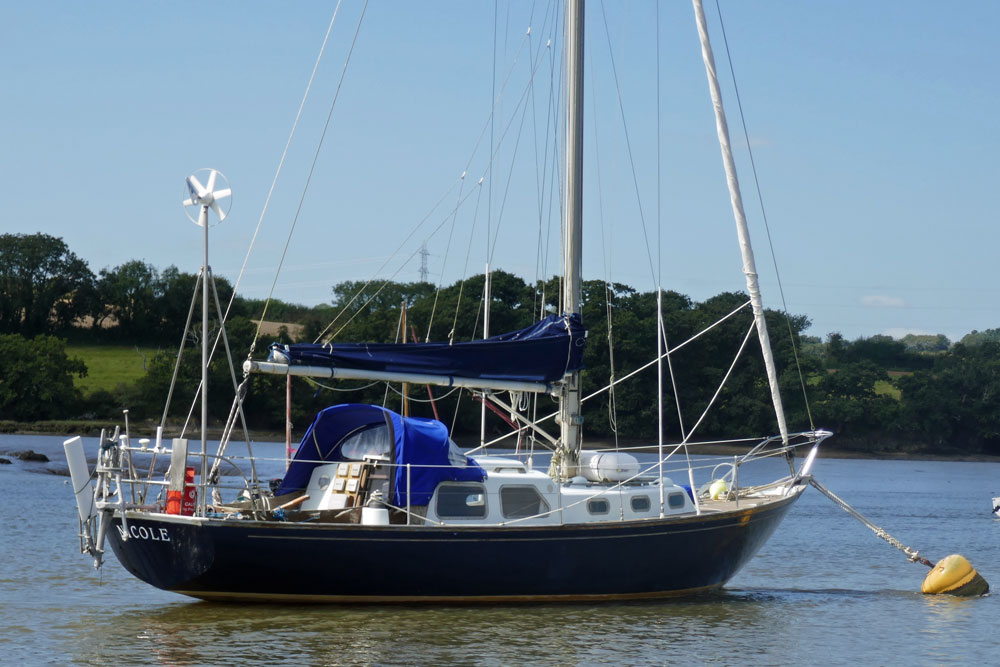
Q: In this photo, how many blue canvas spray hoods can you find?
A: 1